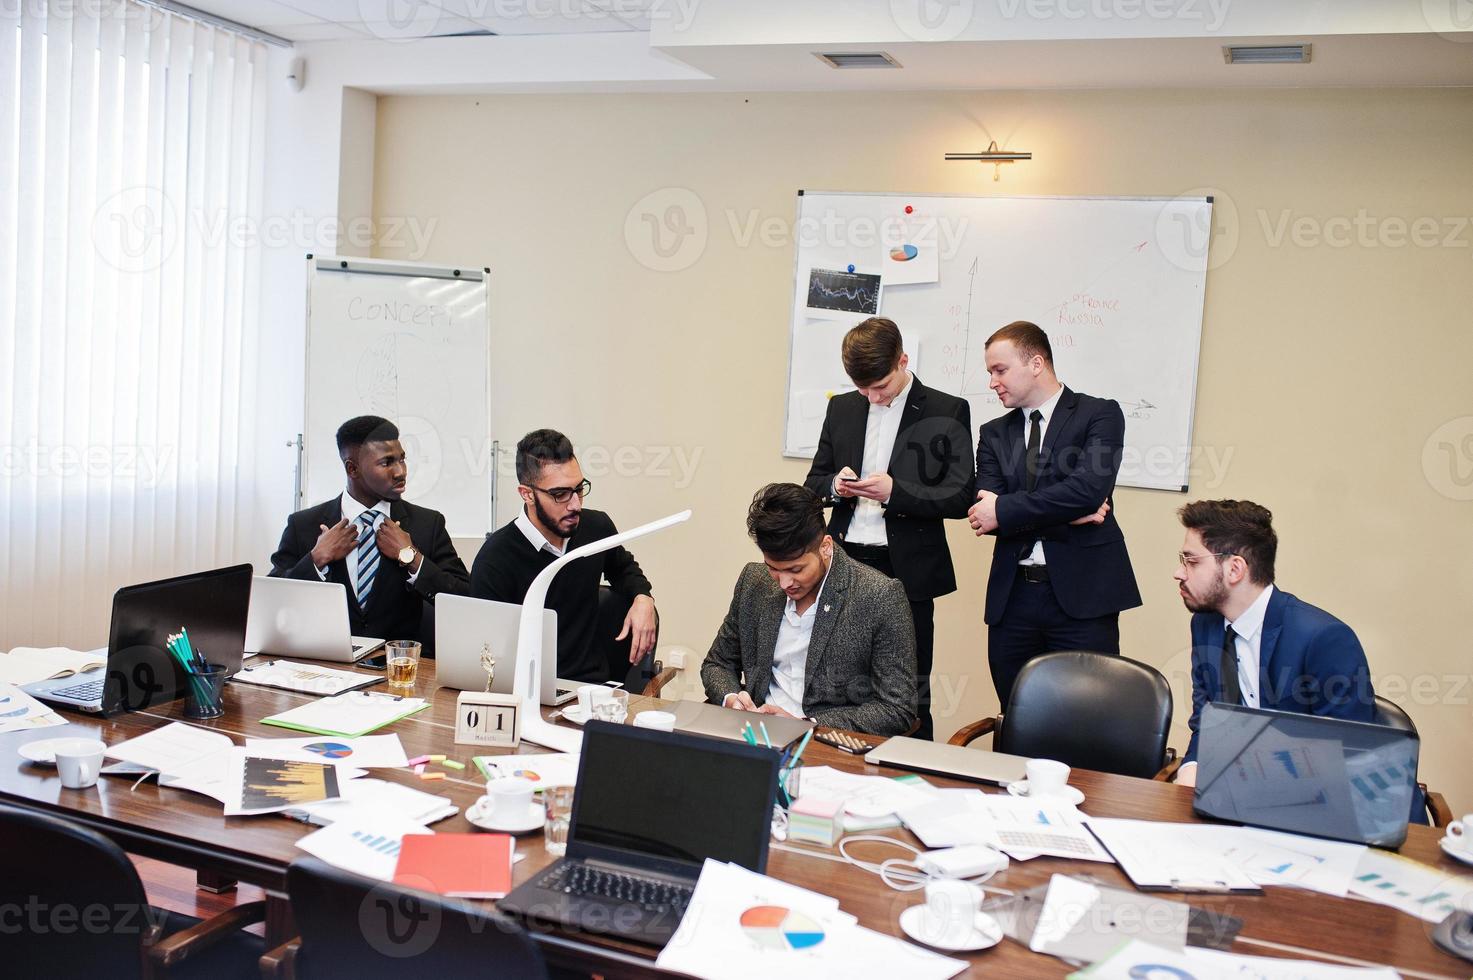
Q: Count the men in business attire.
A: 6